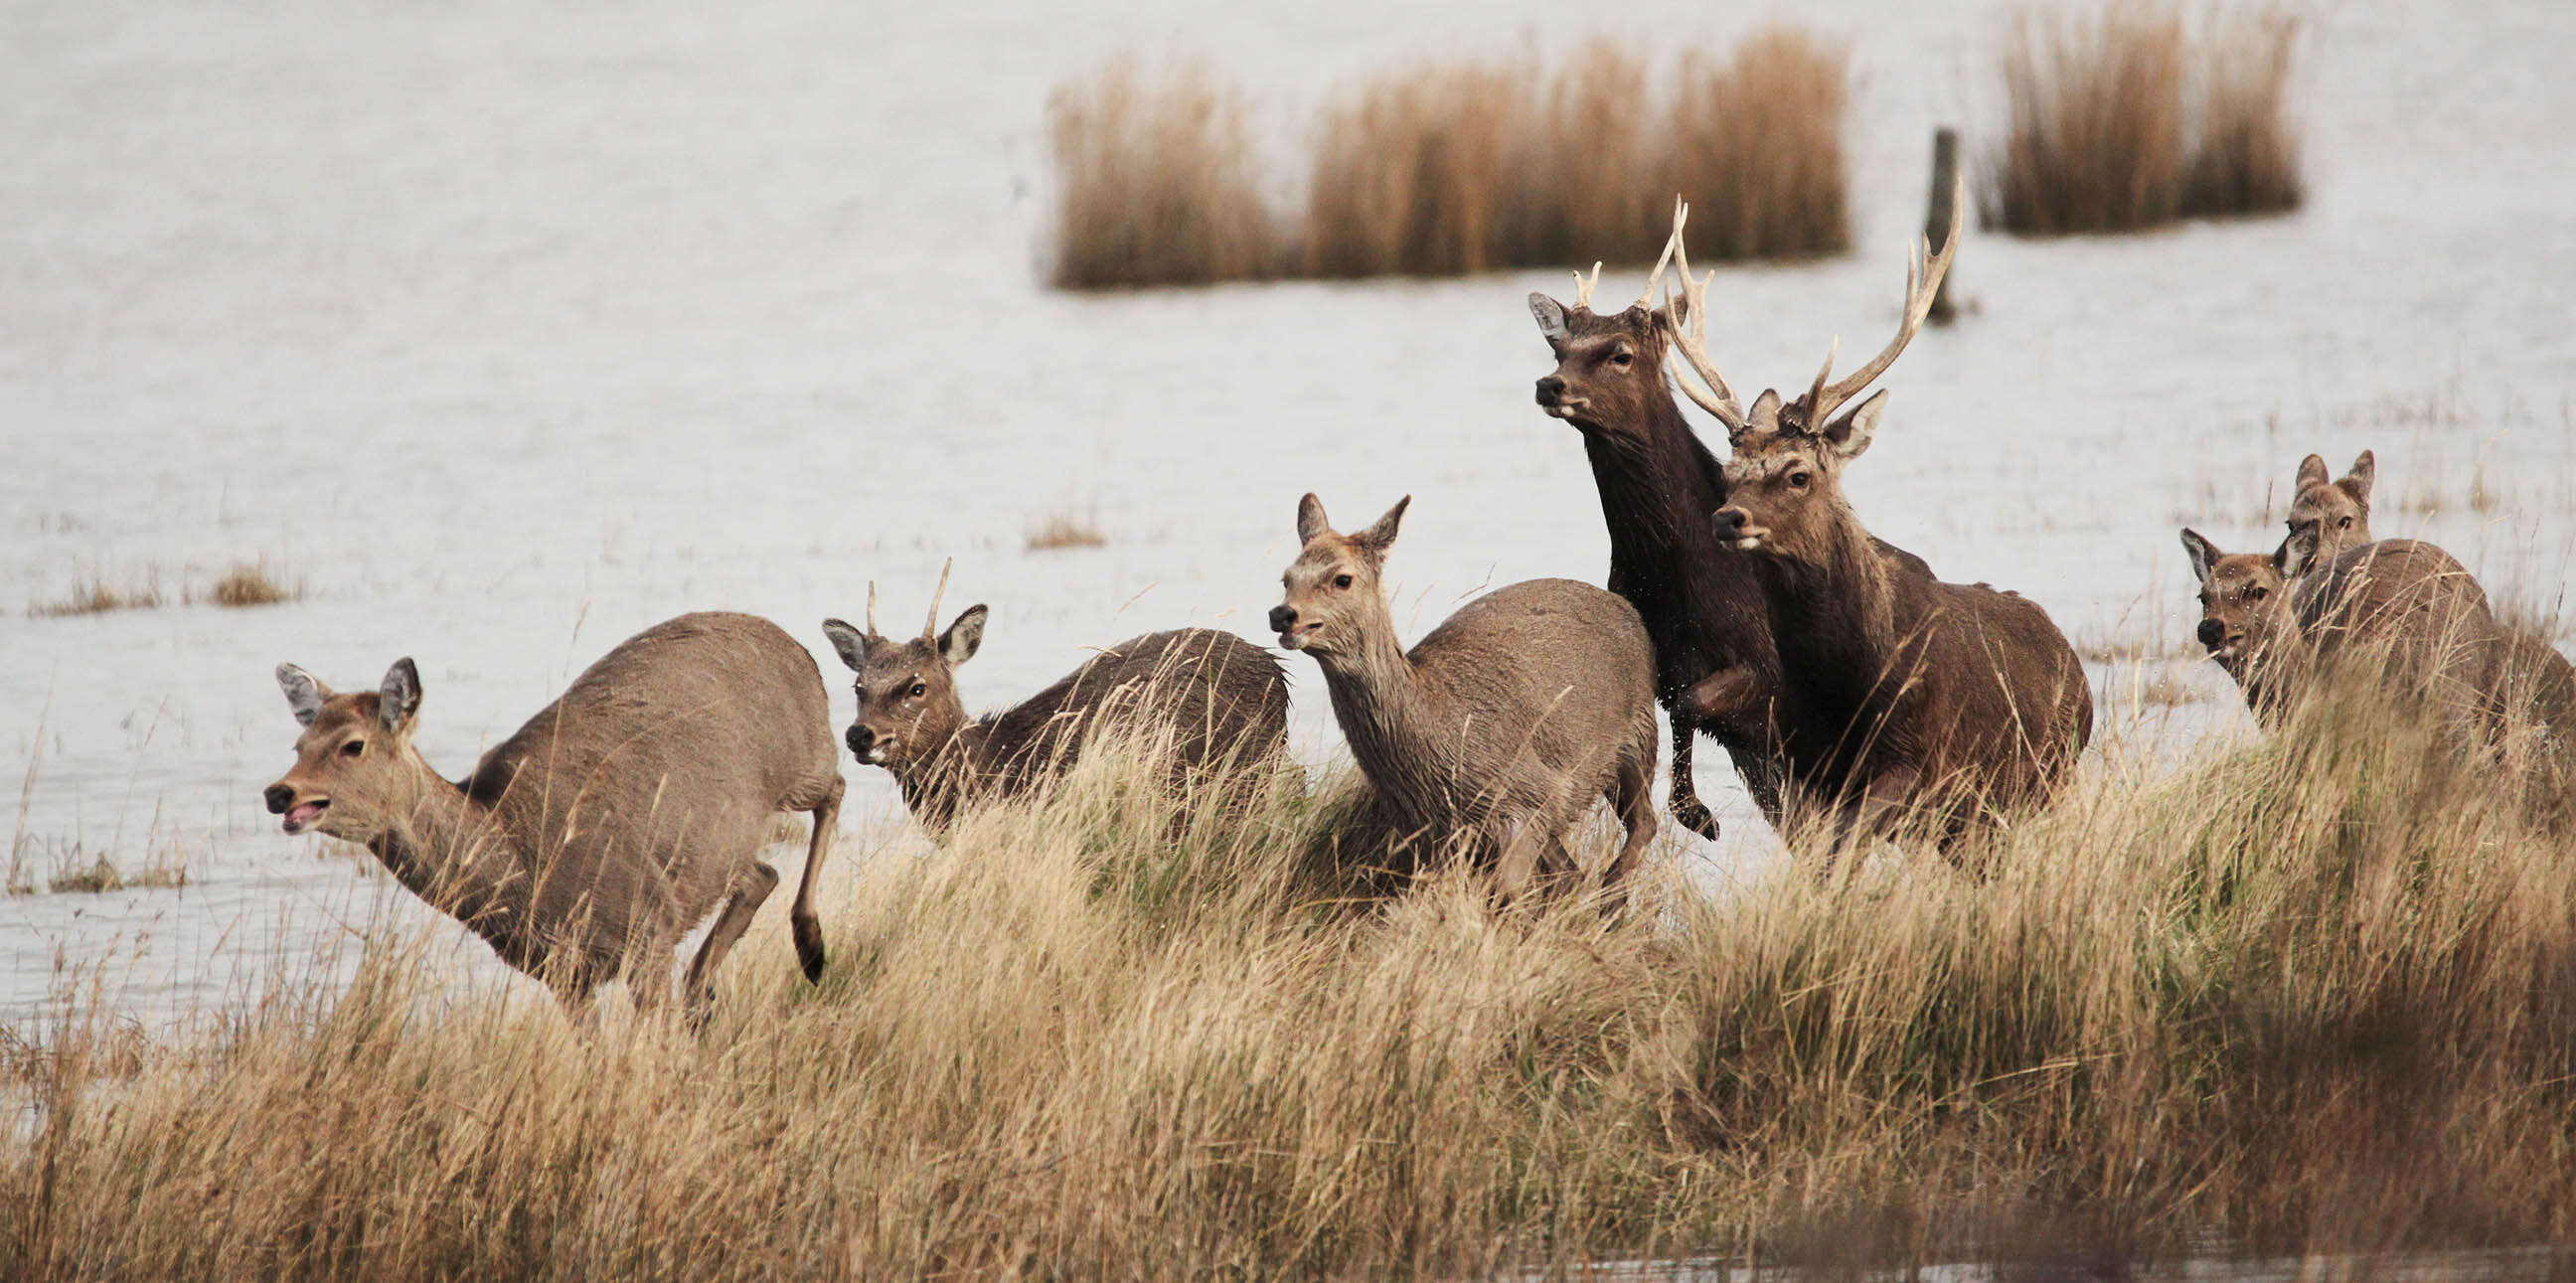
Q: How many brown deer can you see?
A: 7